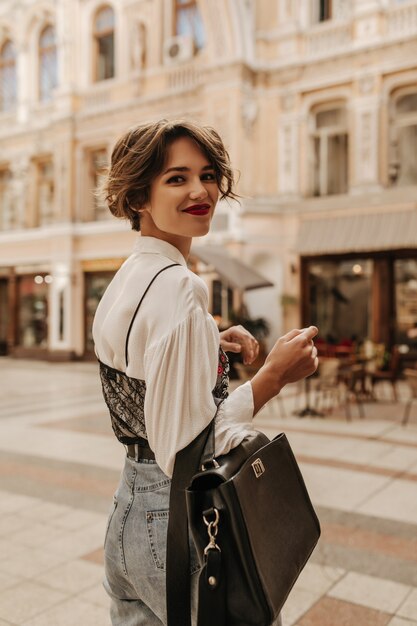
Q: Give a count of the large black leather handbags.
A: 1